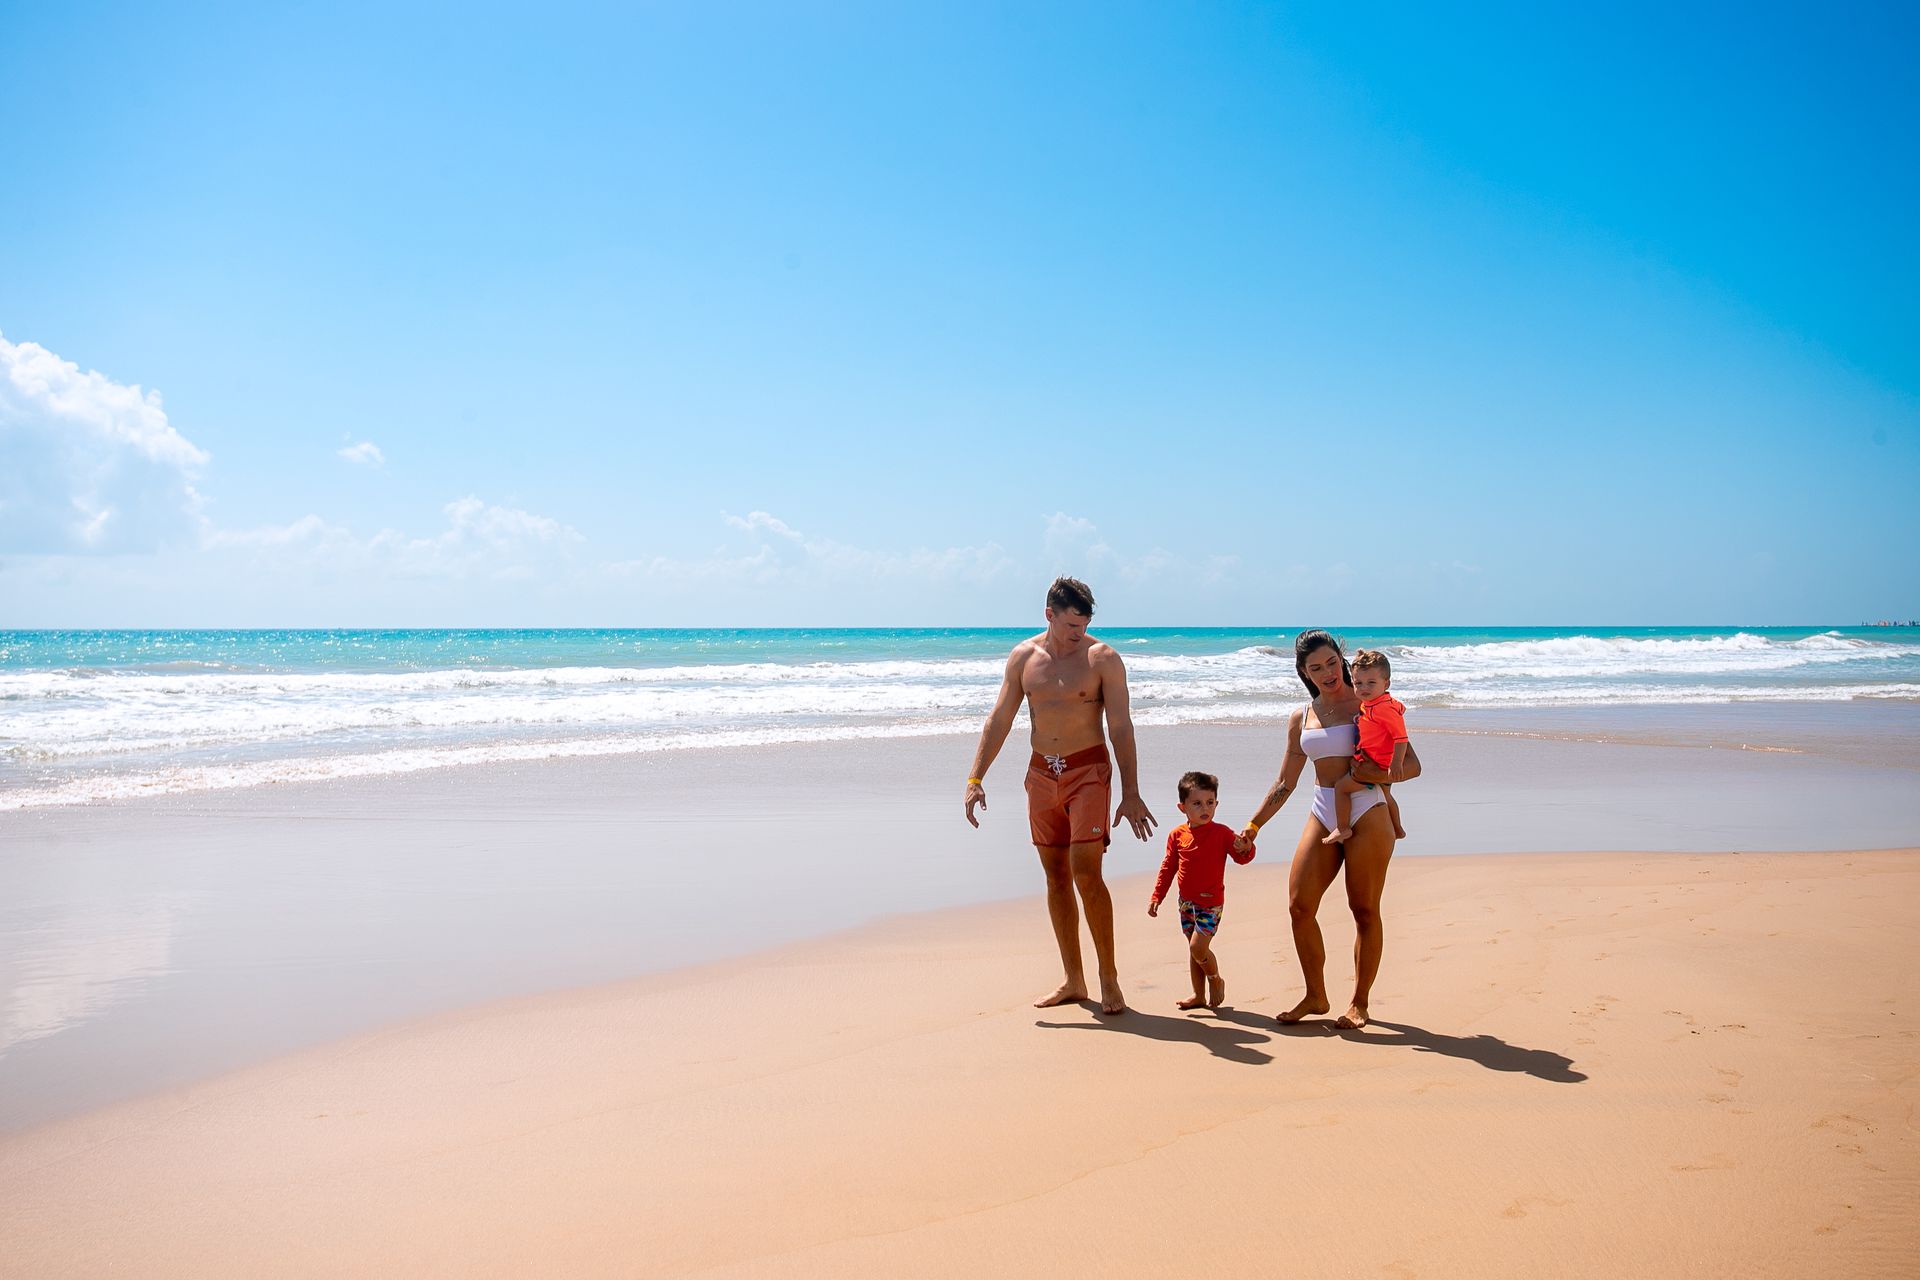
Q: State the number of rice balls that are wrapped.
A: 0